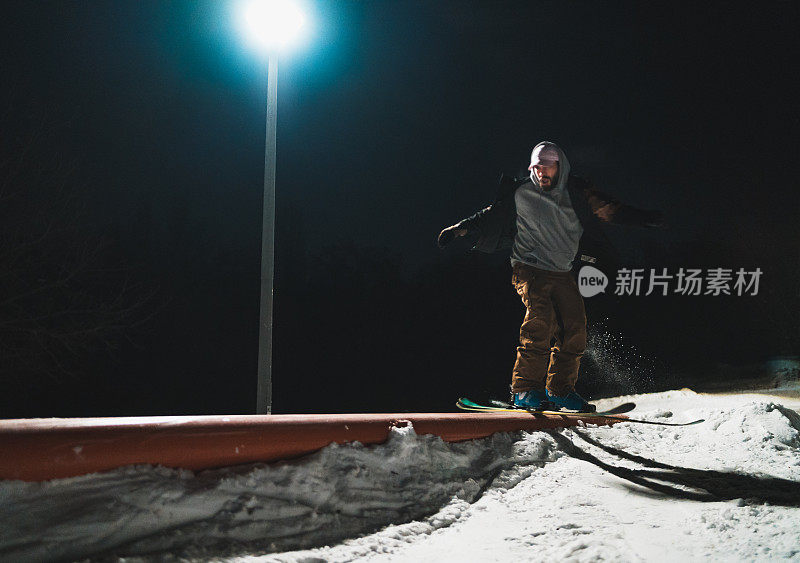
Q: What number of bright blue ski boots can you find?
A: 2